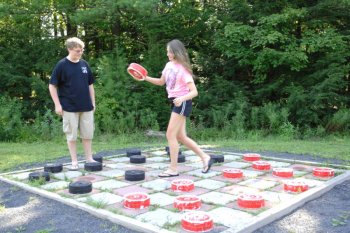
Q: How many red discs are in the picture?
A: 12